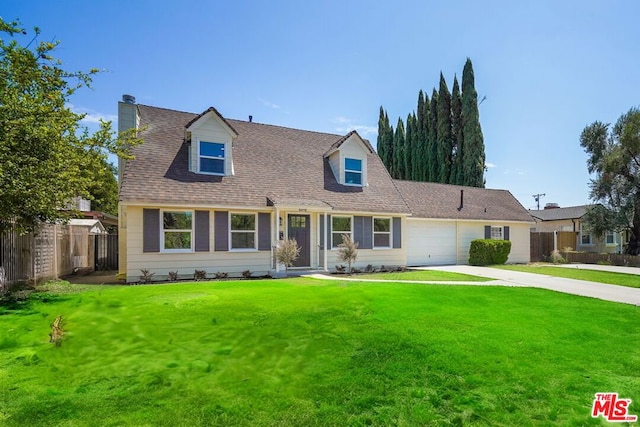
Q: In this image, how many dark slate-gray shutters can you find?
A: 10